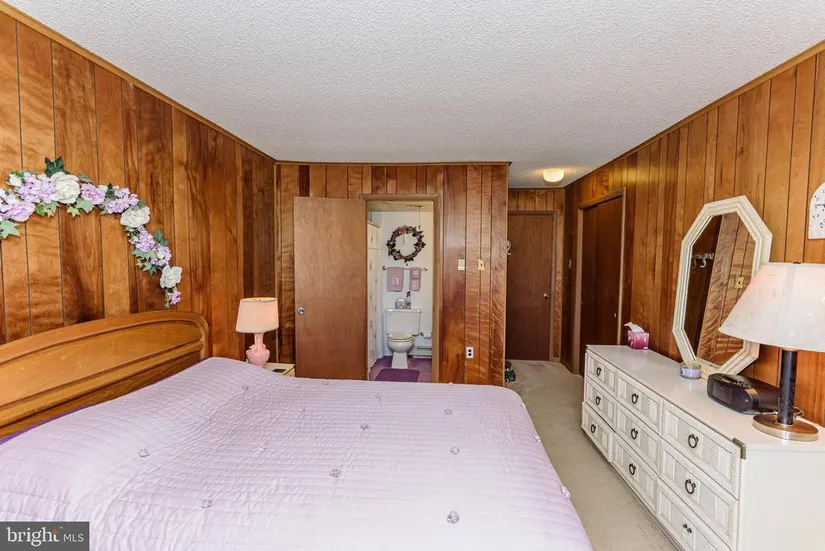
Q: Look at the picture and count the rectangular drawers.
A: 9